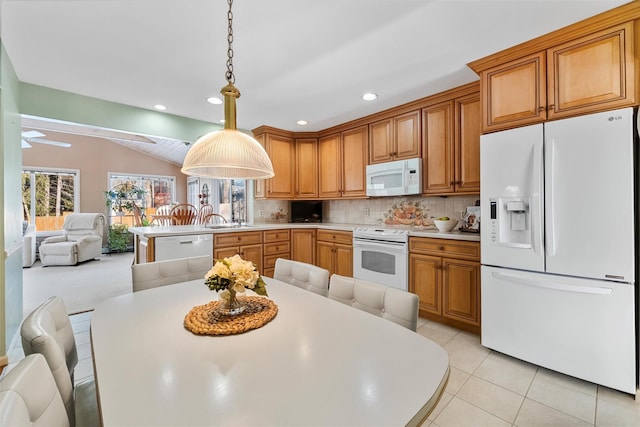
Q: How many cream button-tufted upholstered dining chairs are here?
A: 5